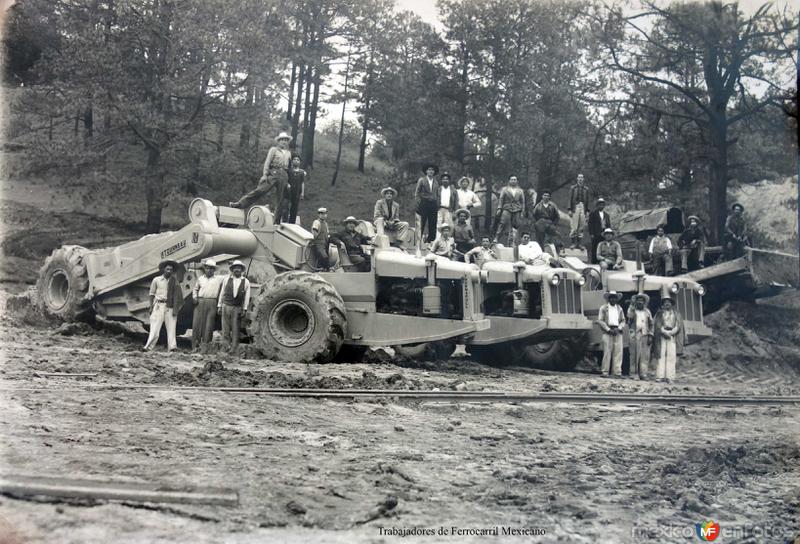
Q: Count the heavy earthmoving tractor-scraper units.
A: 3